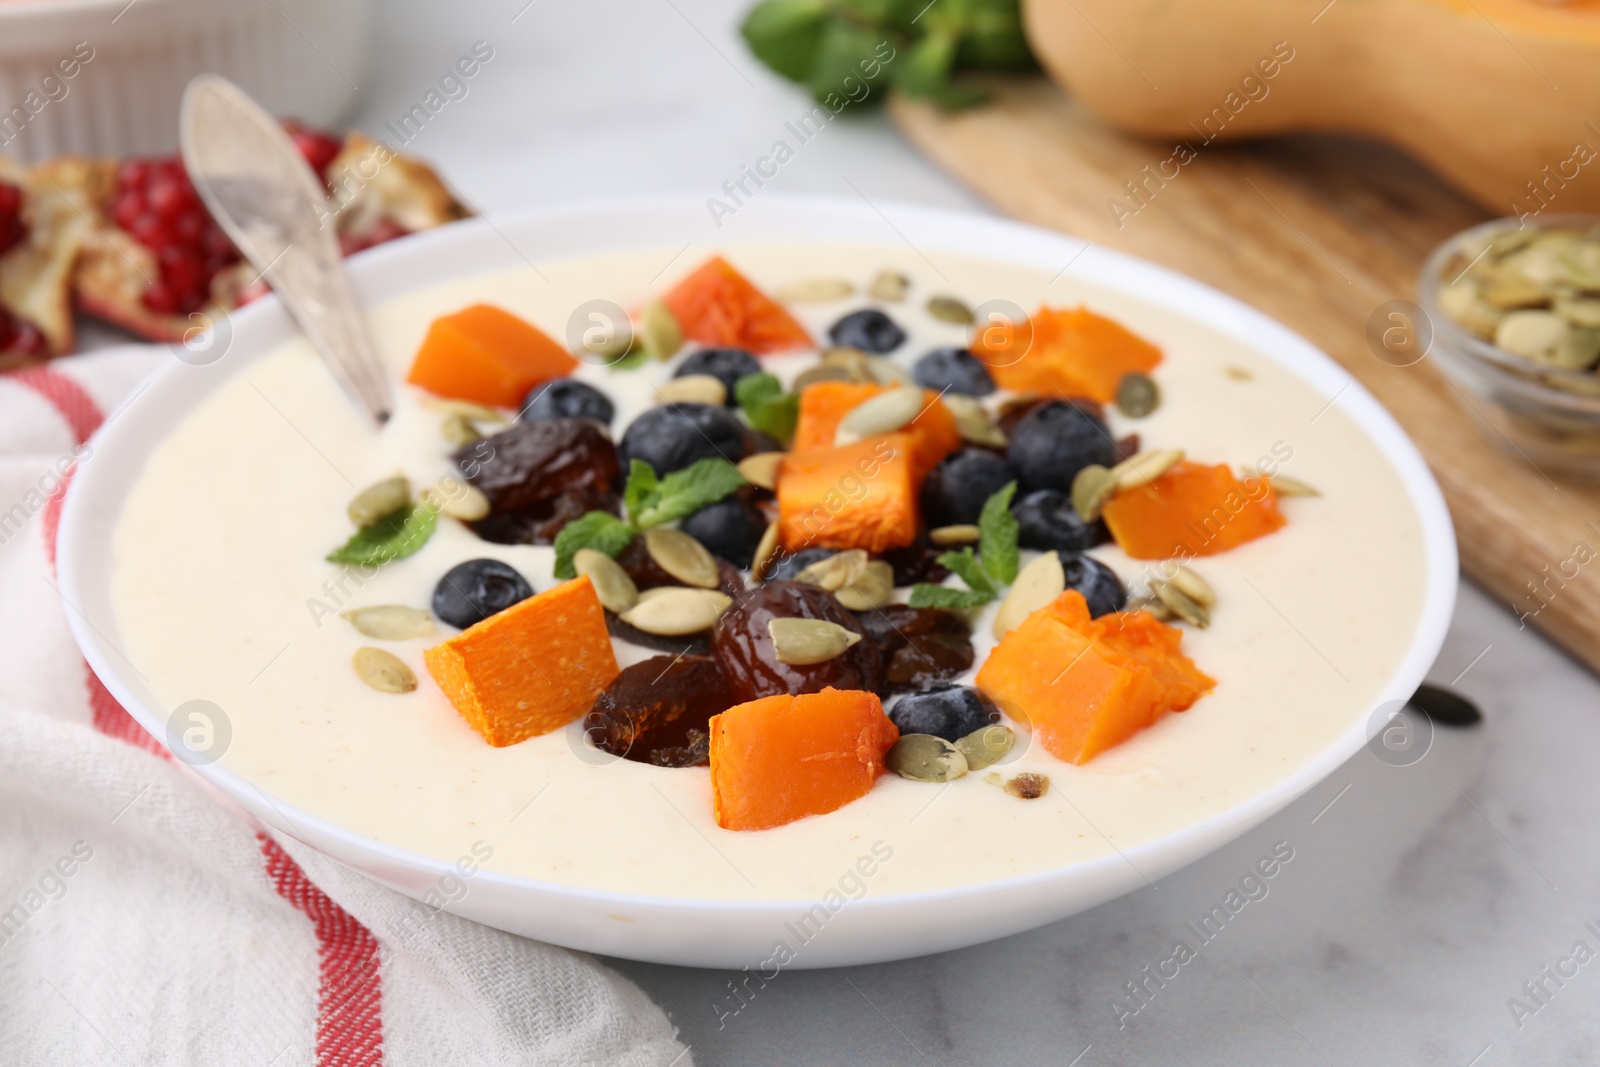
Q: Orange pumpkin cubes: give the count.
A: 9